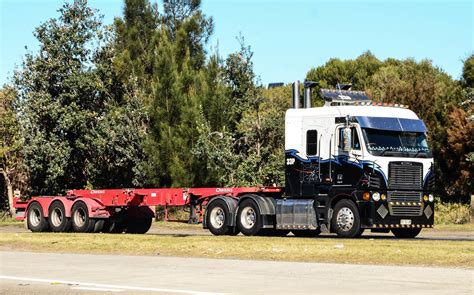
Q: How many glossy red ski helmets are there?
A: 0